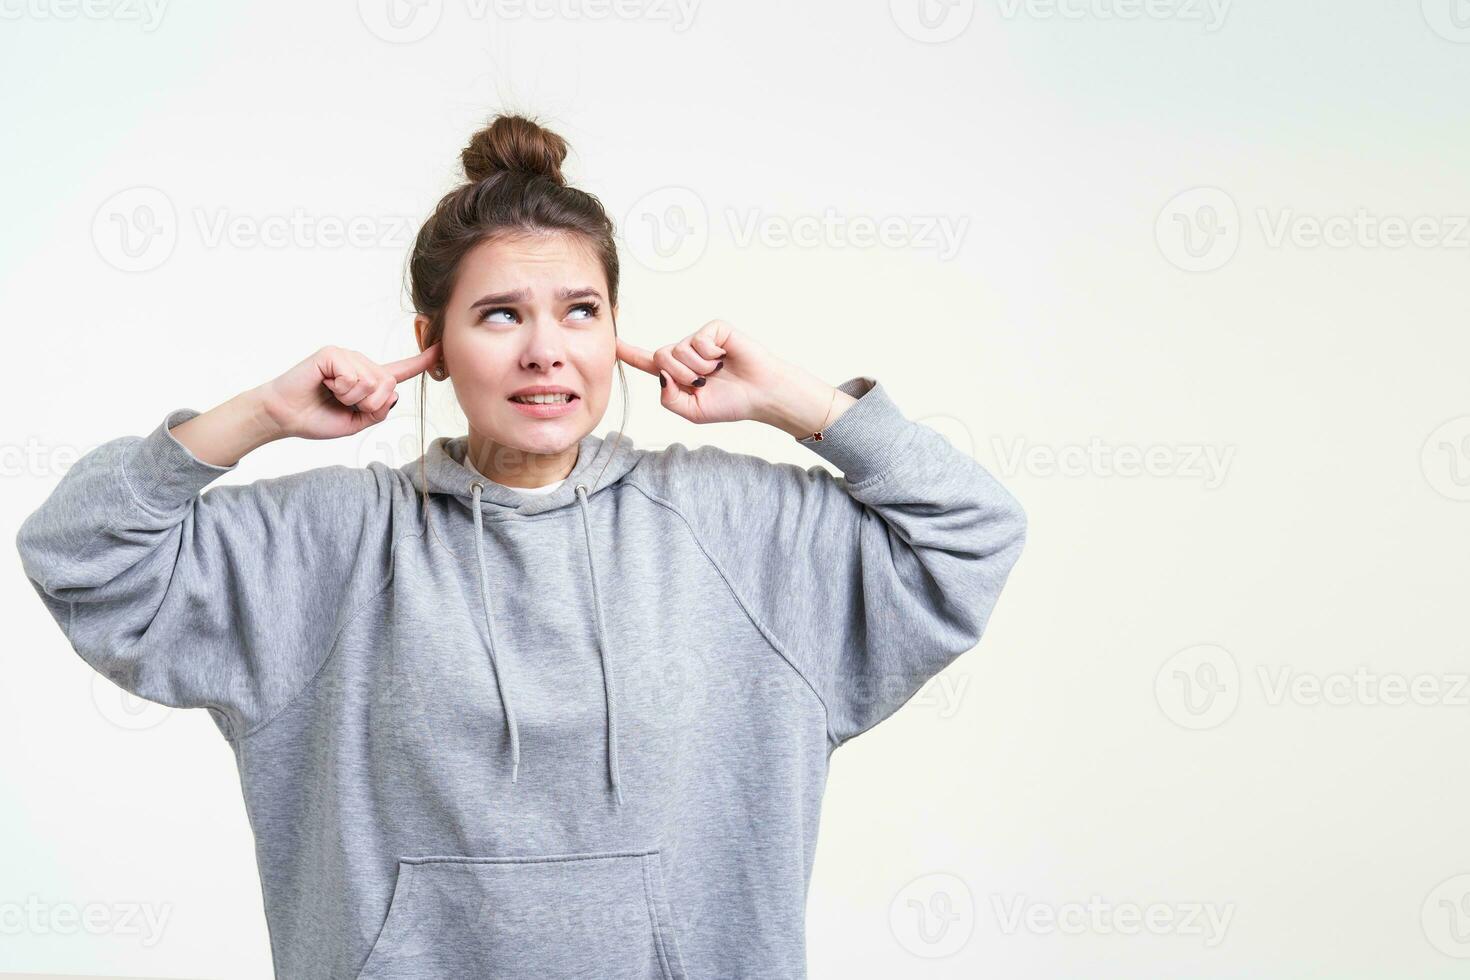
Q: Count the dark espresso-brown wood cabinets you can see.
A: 0